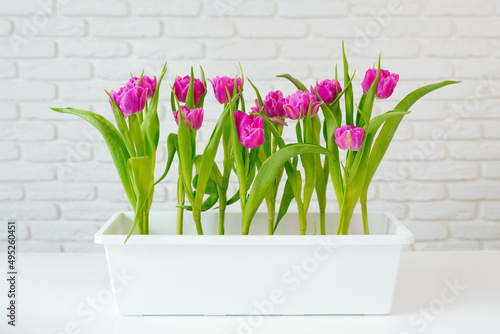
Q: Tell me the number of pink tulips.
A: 11